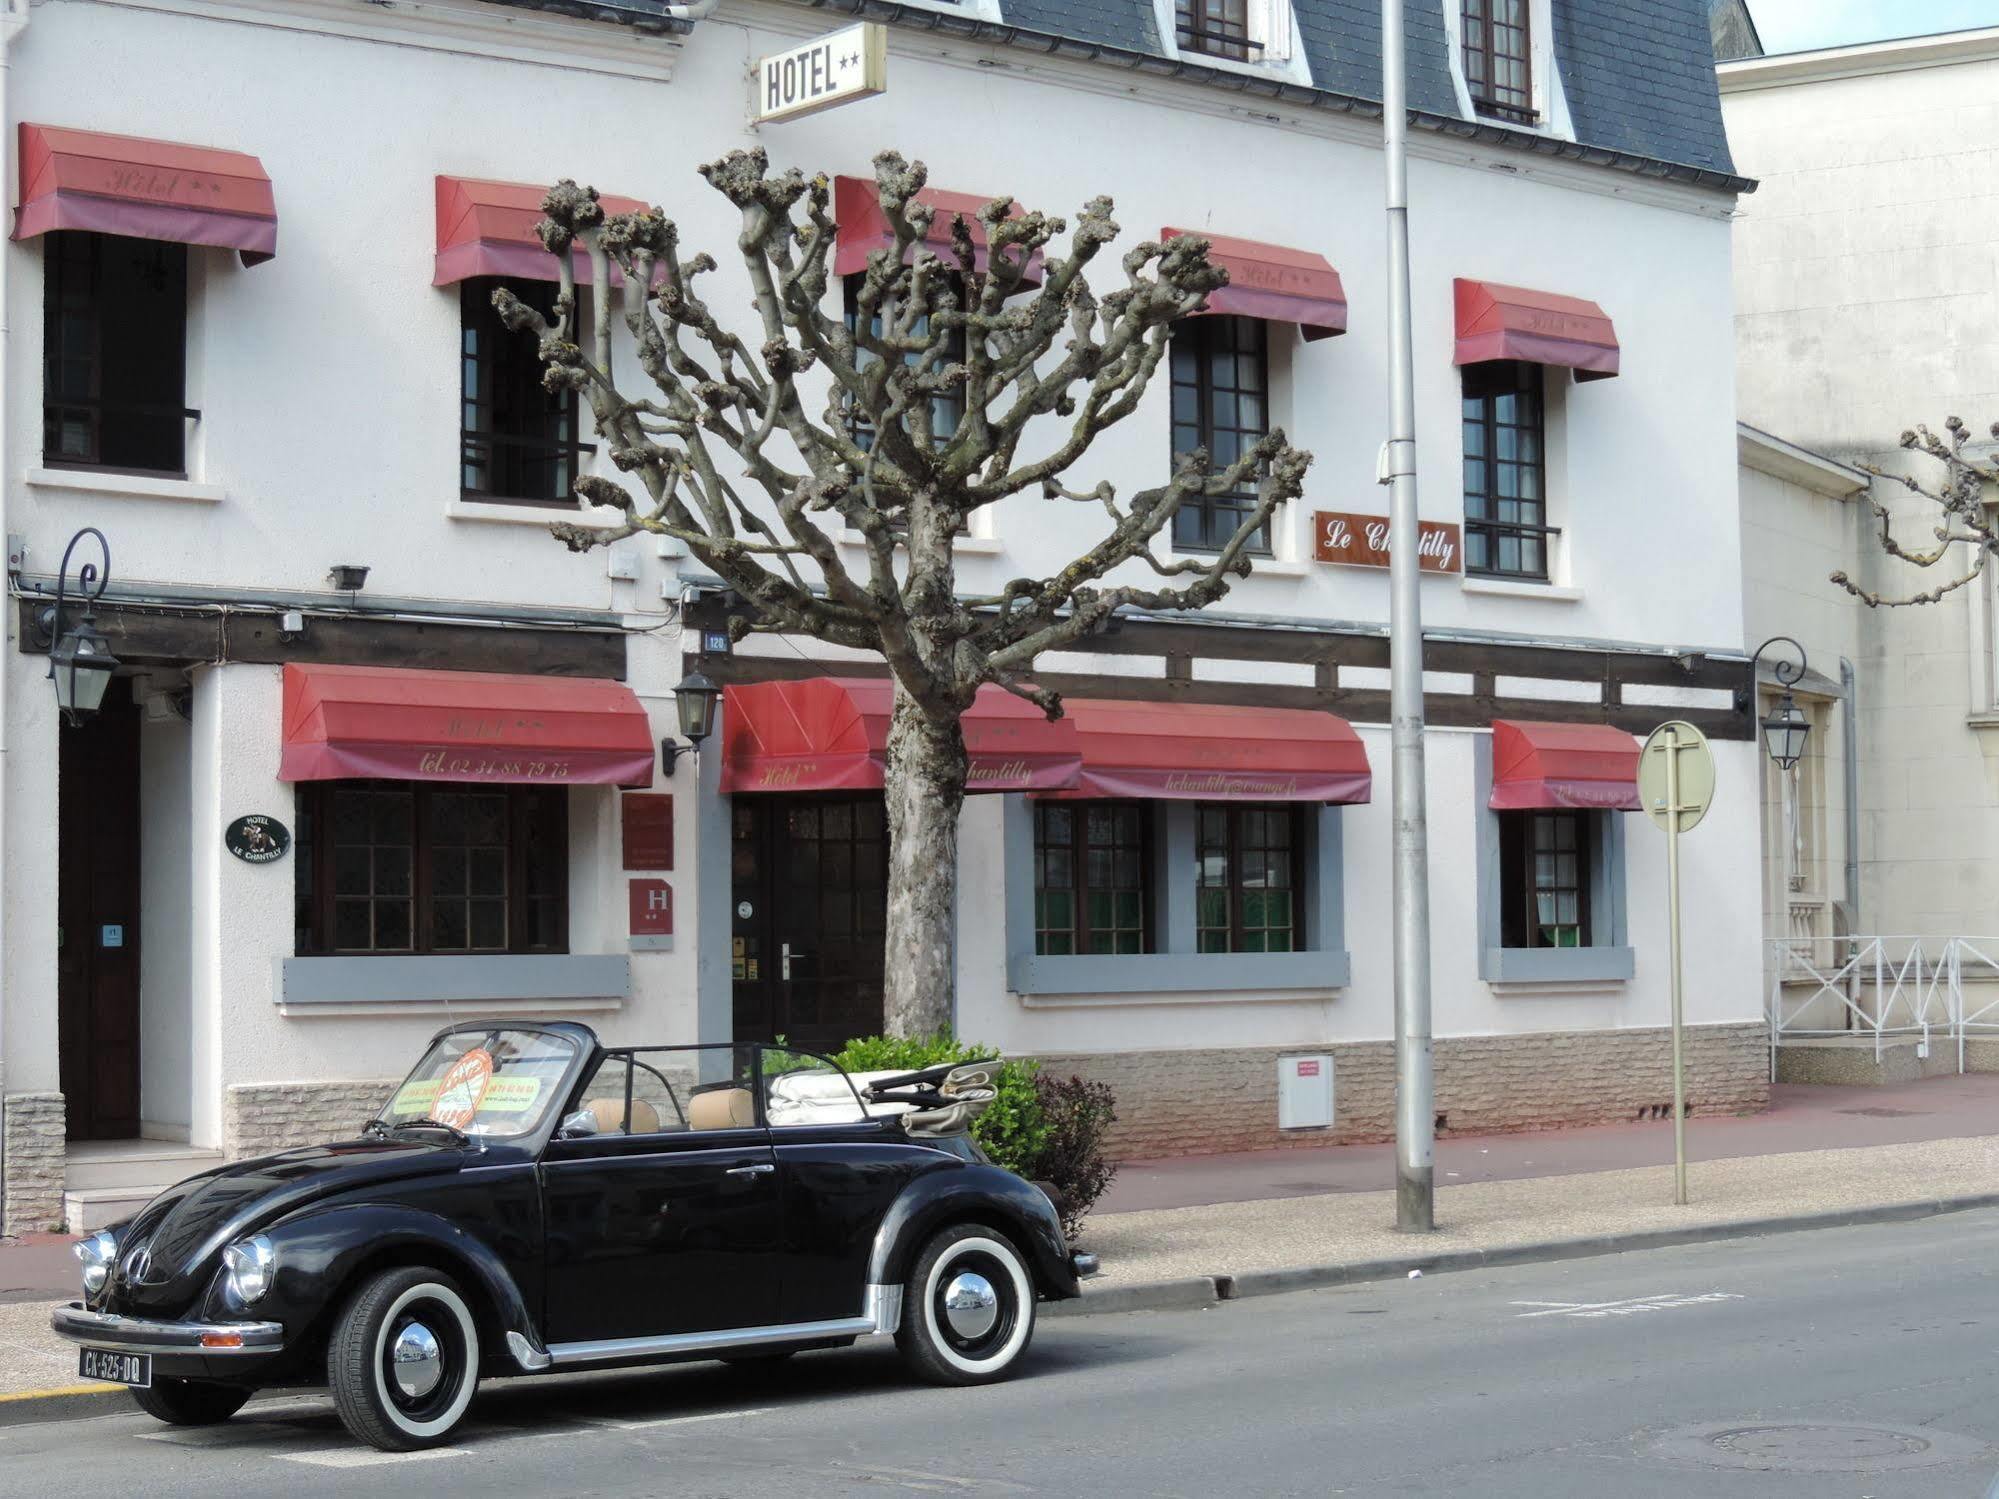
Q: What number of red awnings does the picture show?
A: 9